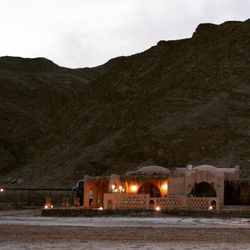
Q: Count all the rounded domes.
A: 2